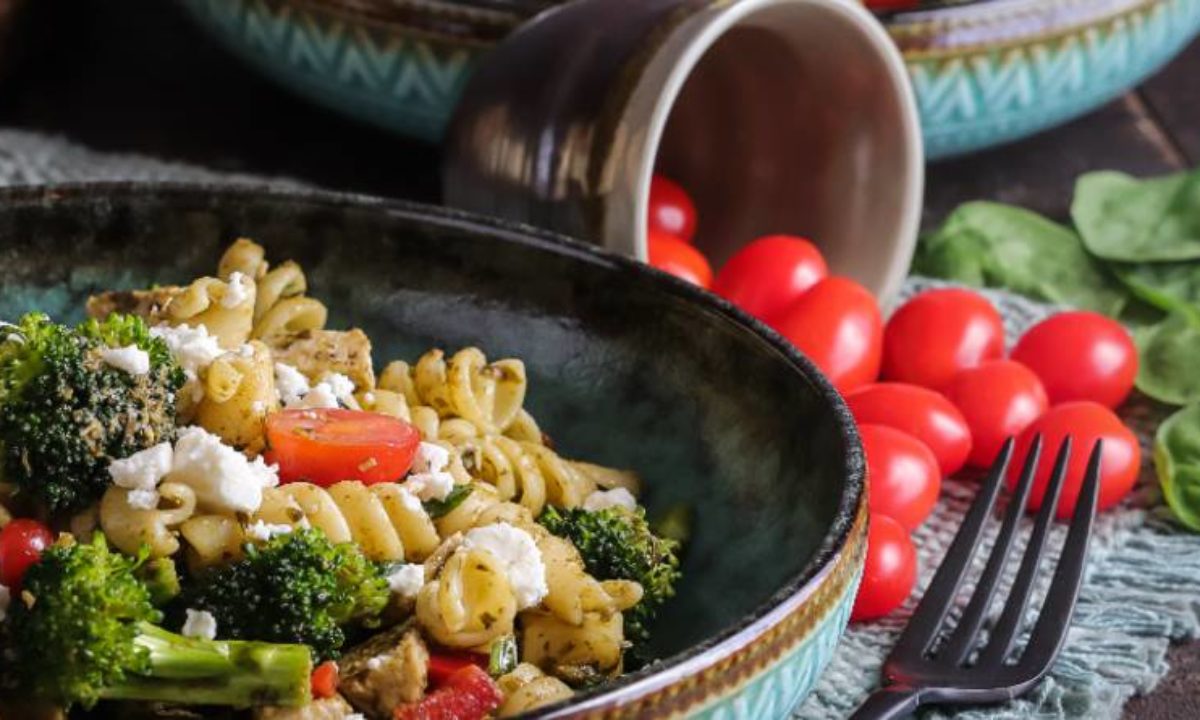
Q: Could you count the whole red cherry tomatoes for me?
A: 11